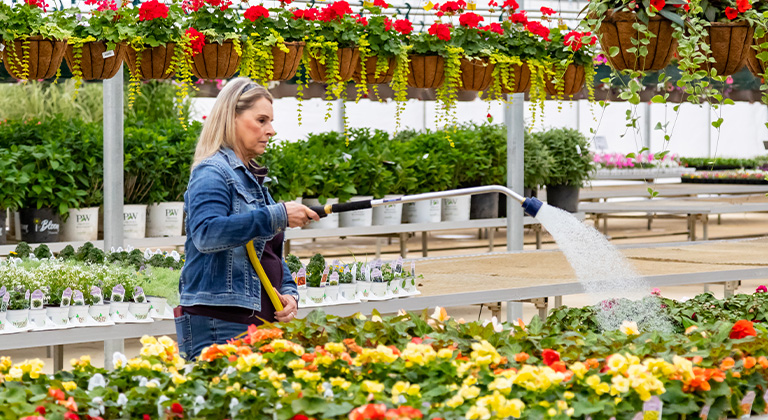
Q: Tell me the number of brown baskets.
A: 14